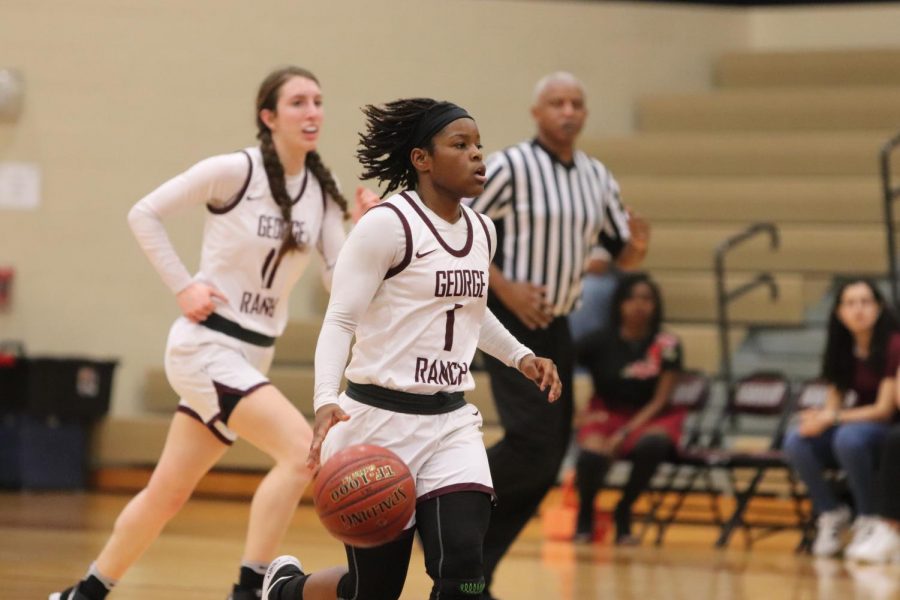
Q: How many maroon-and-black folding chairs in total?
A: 3